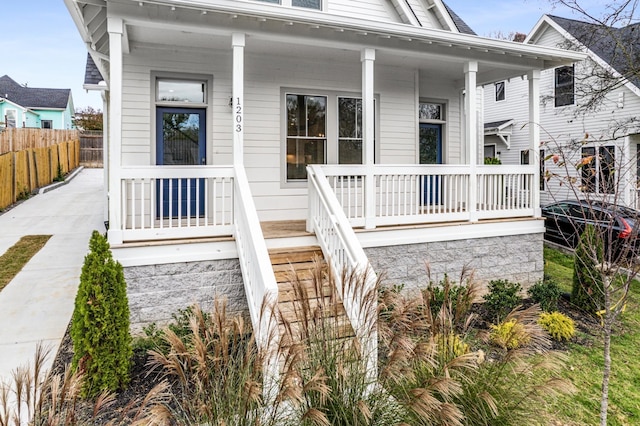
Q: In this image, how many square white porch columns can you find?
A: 5